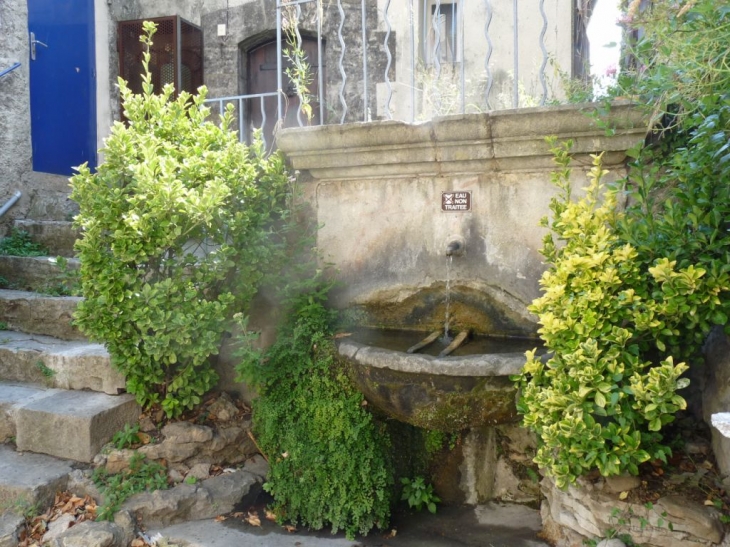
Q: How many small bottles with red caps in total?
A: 0